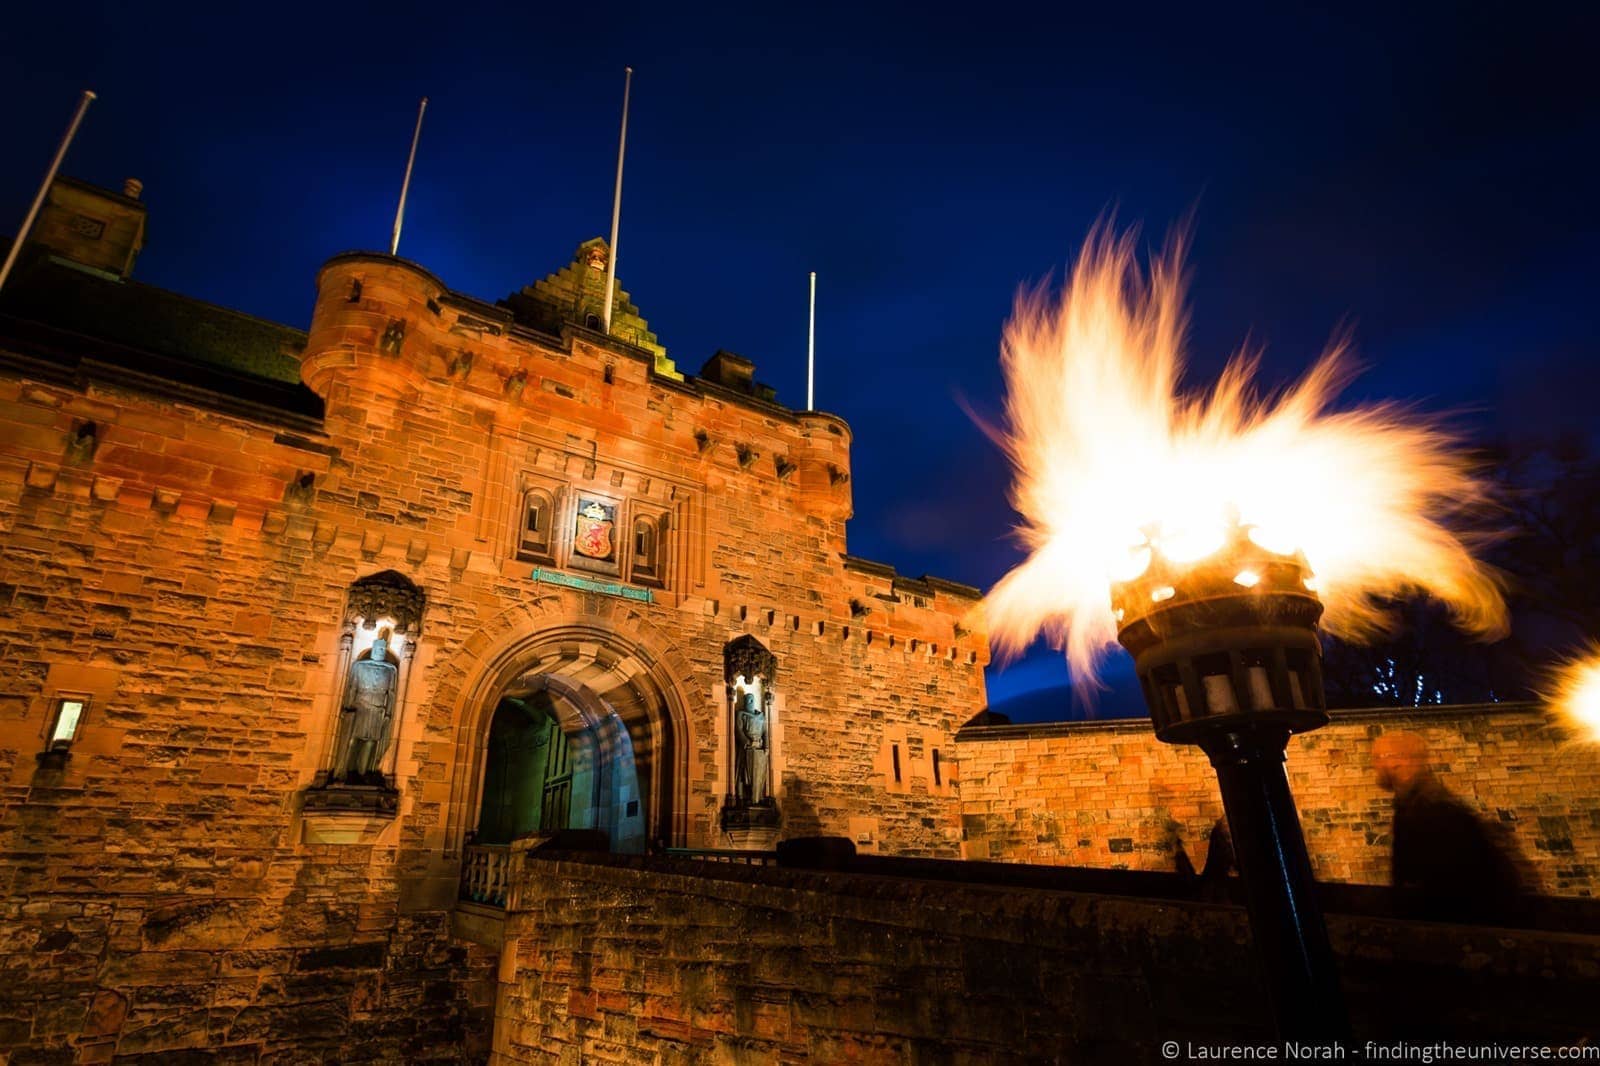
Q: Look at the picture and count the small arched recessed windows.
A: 2